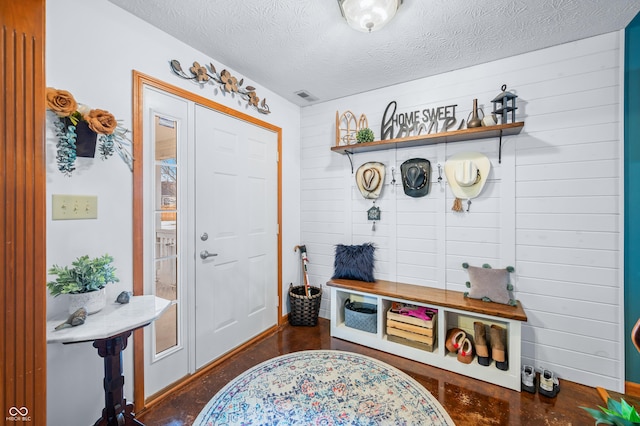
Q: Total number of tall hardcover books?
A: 0